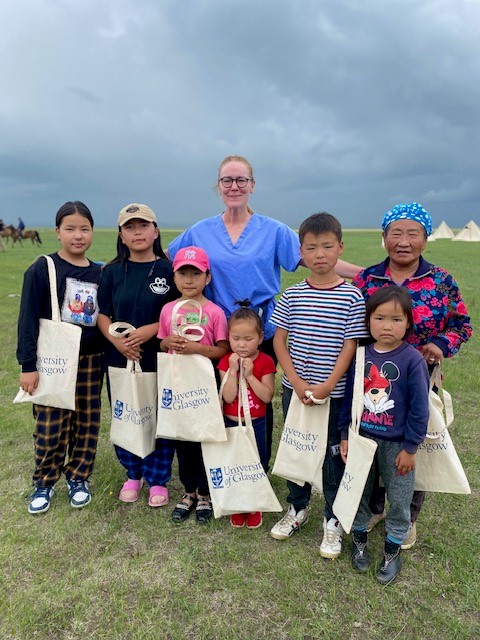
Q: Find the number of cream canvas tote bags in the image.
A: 7